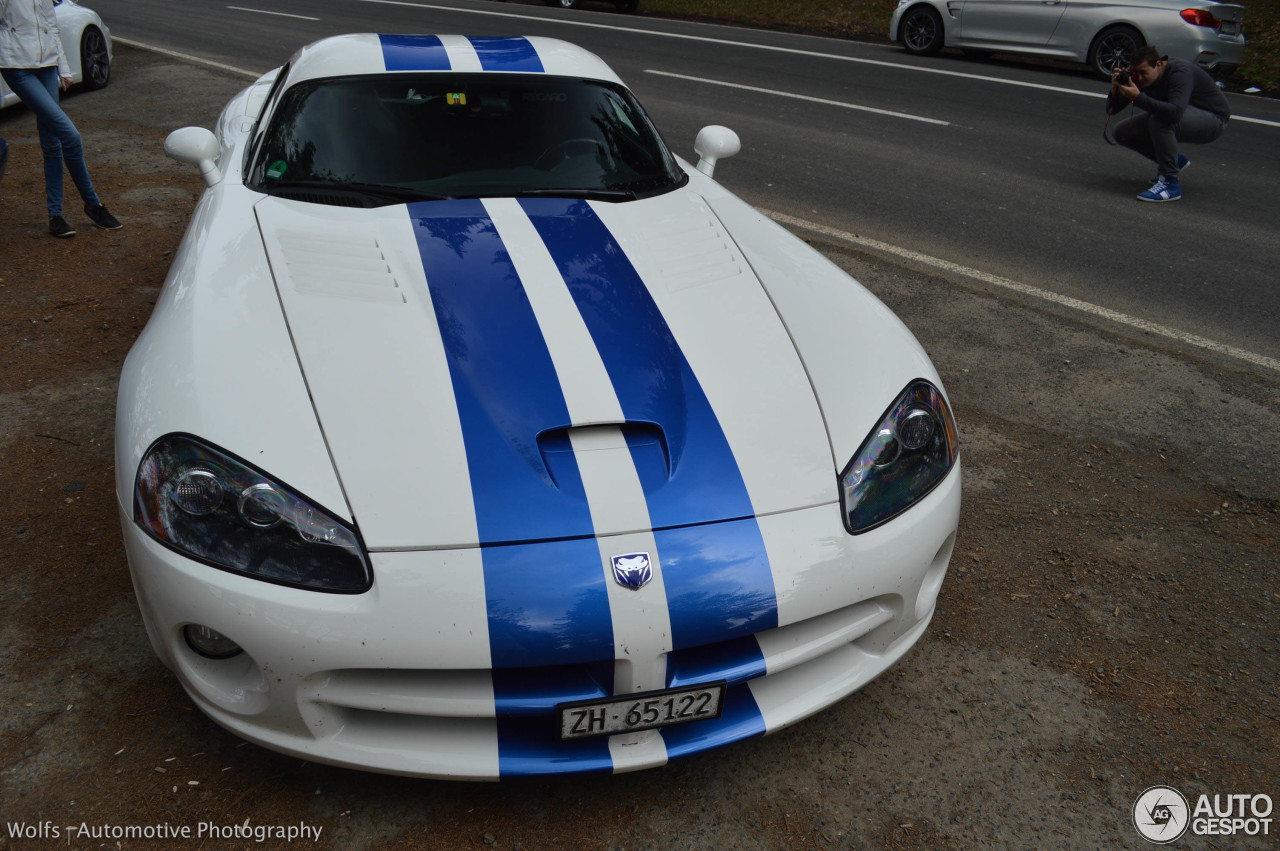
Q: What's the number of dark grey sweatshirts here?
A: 1